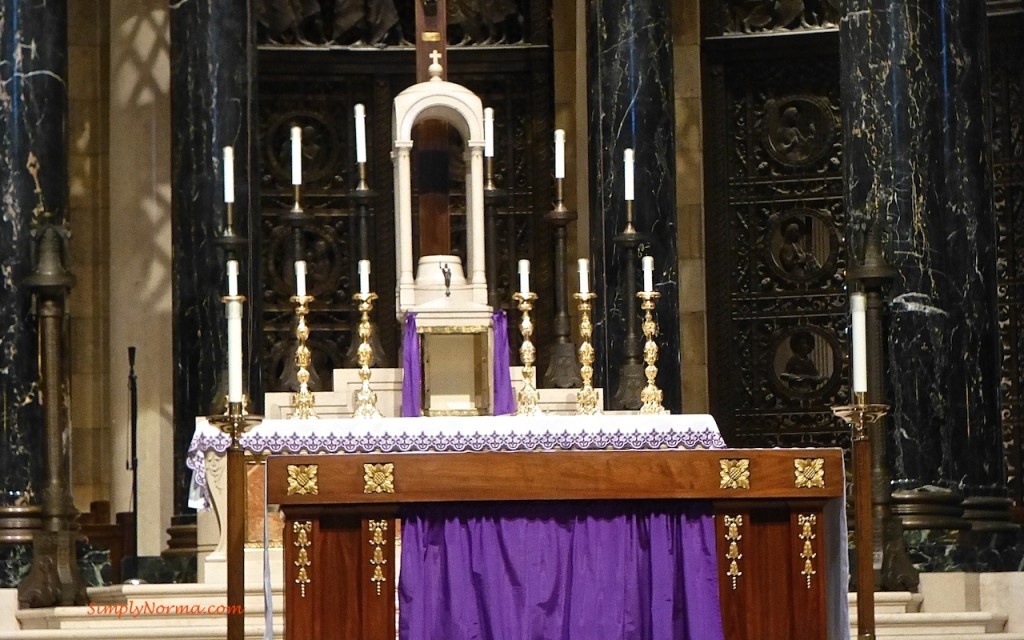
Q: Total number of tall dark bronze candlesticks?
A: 6